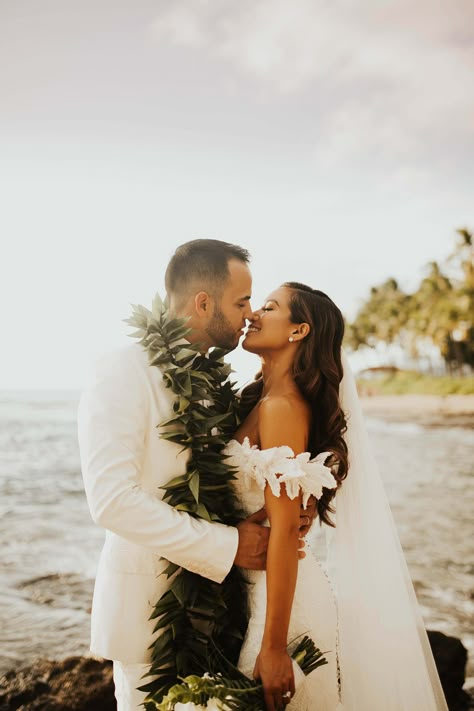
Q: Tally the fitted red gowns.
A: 0